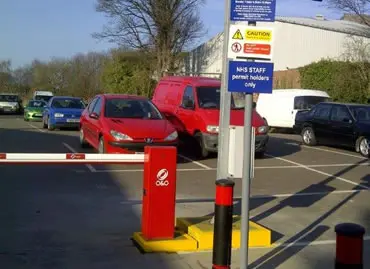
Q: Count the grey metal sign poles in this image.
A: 2